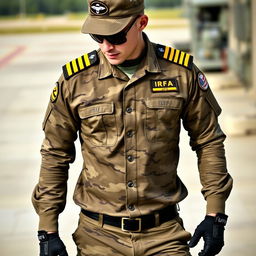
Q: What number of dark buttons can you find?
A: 5